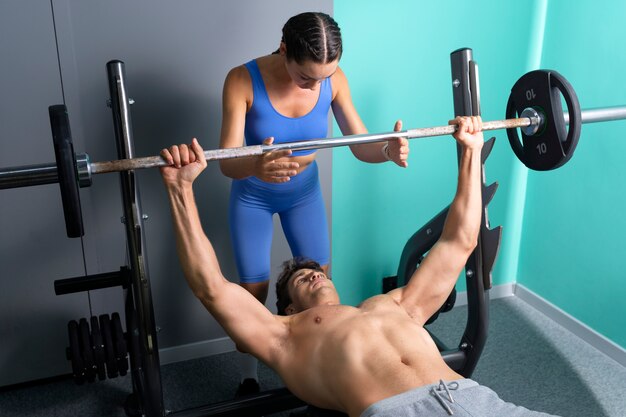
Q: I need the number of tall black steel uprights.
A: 2